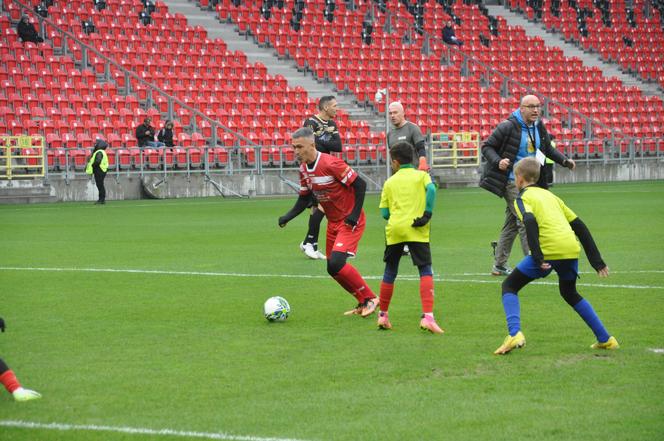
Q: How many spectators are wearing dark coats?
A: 4